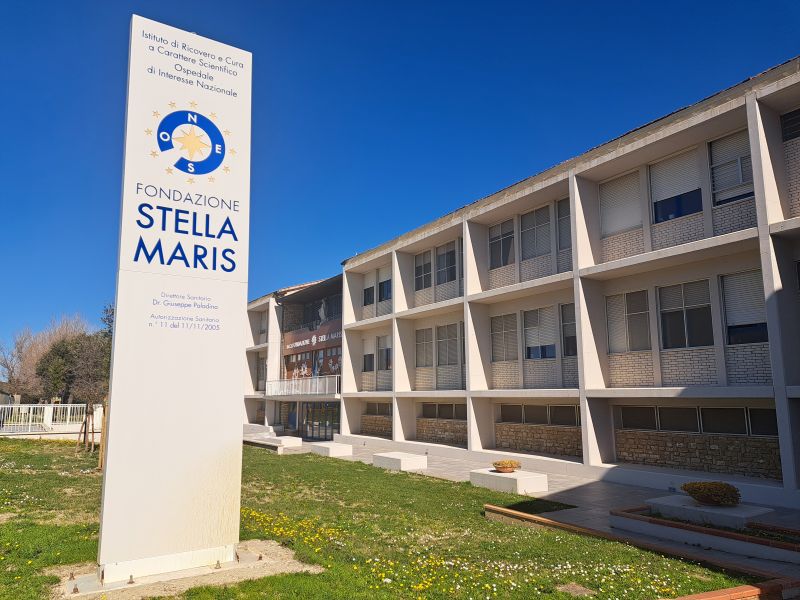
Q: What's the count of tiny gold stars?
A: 12